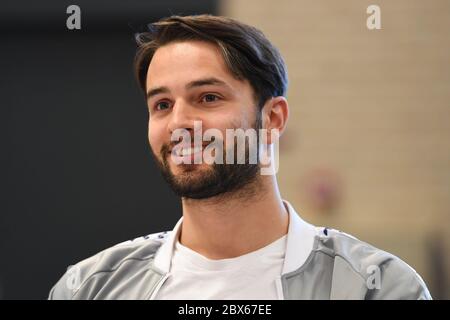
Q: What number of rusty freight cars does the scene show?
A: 0